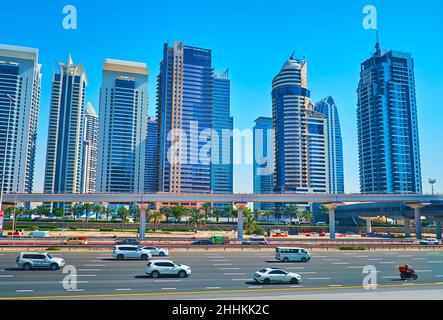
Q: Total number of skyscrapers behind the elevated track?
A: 11